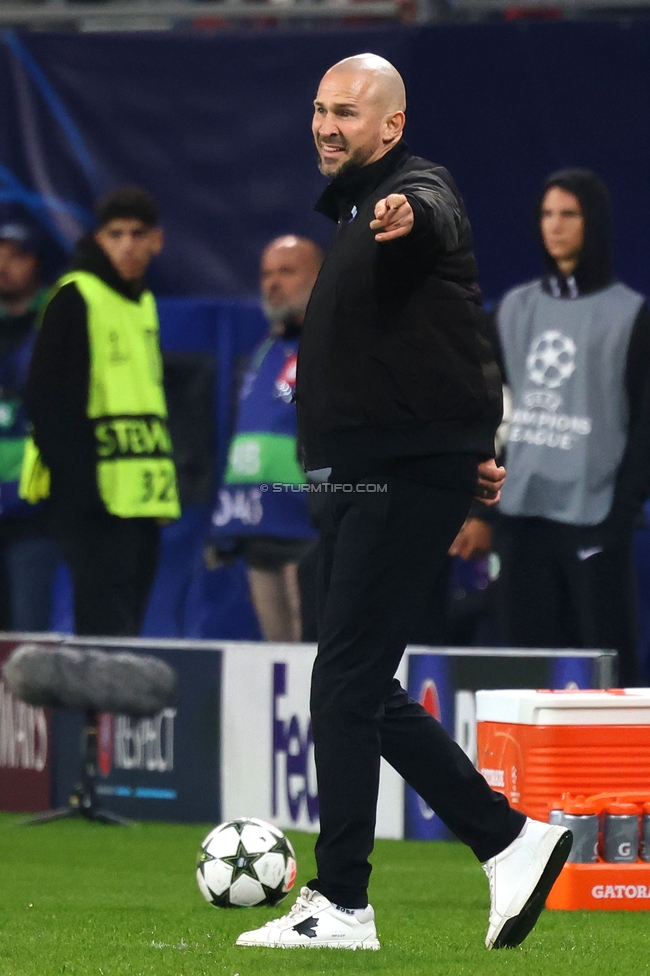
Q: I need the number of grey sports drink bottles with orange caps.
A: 4